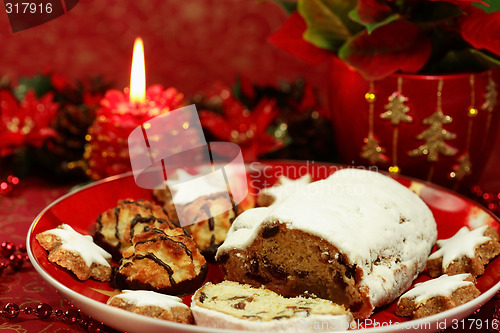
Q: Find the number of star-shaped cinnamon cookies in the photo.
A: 6